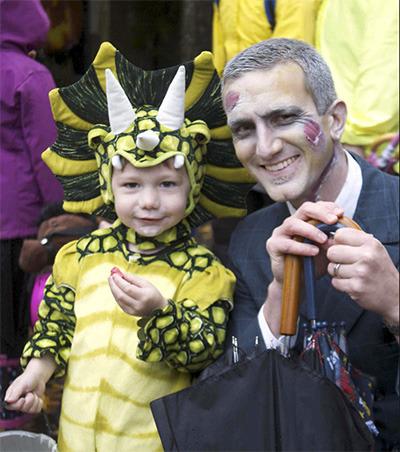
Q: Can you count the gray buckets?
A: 1